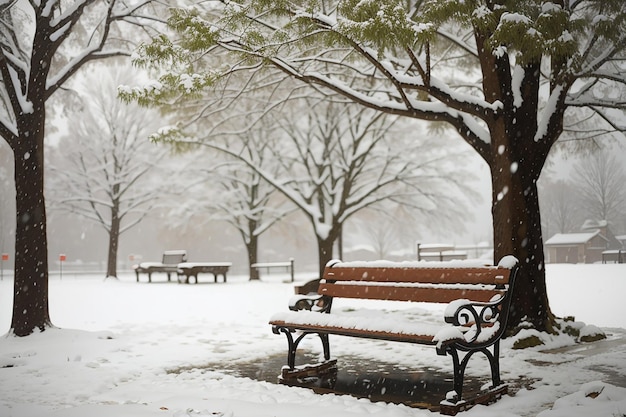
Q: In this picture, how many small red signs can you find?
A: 2